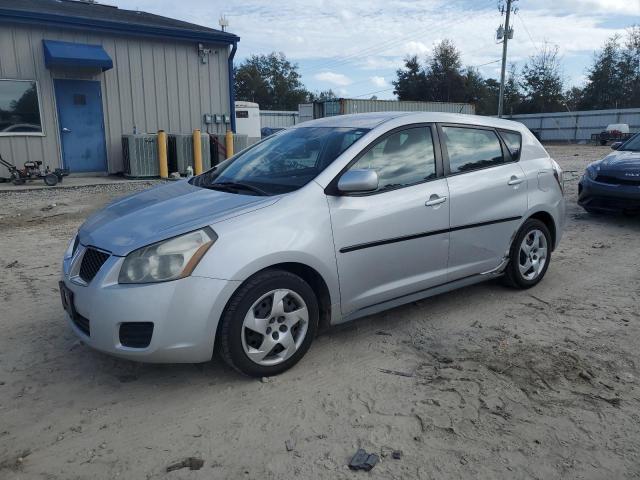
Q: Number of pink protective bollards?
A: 0